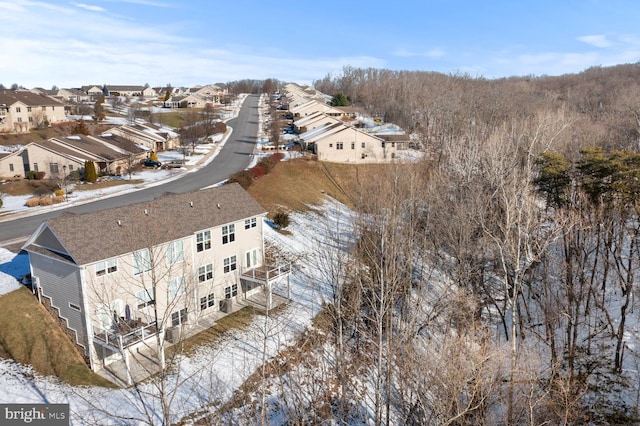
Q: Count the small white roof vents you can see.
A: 4